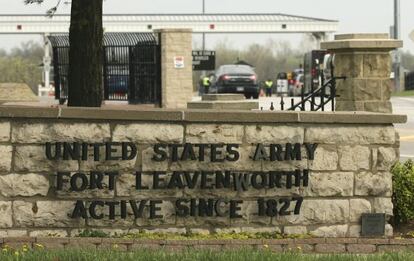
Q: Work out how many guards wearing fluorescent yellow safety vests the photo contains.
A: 2